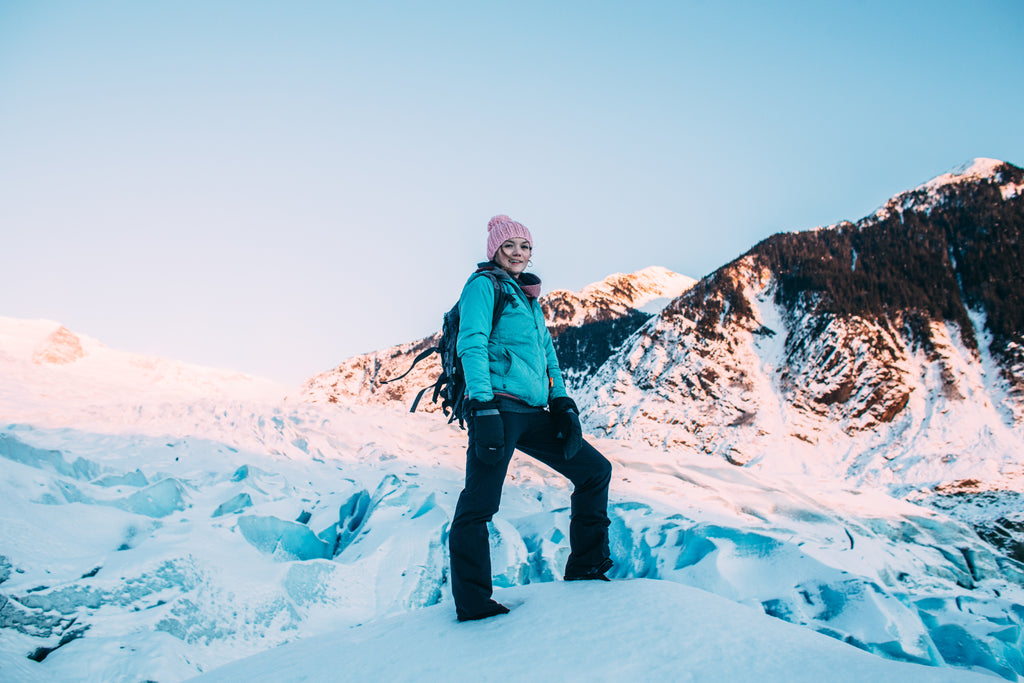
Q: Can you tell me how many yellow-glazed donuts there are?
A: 0